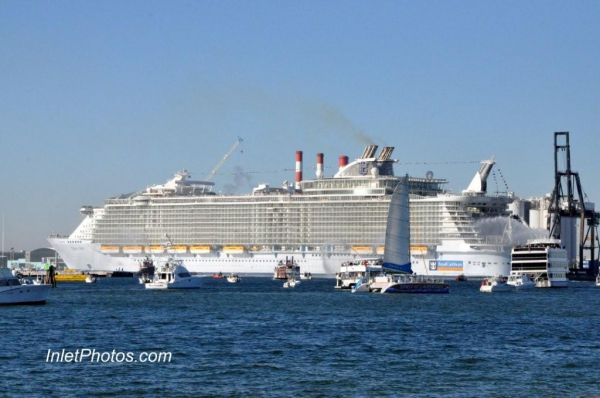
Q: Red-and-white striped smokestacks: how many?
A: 3